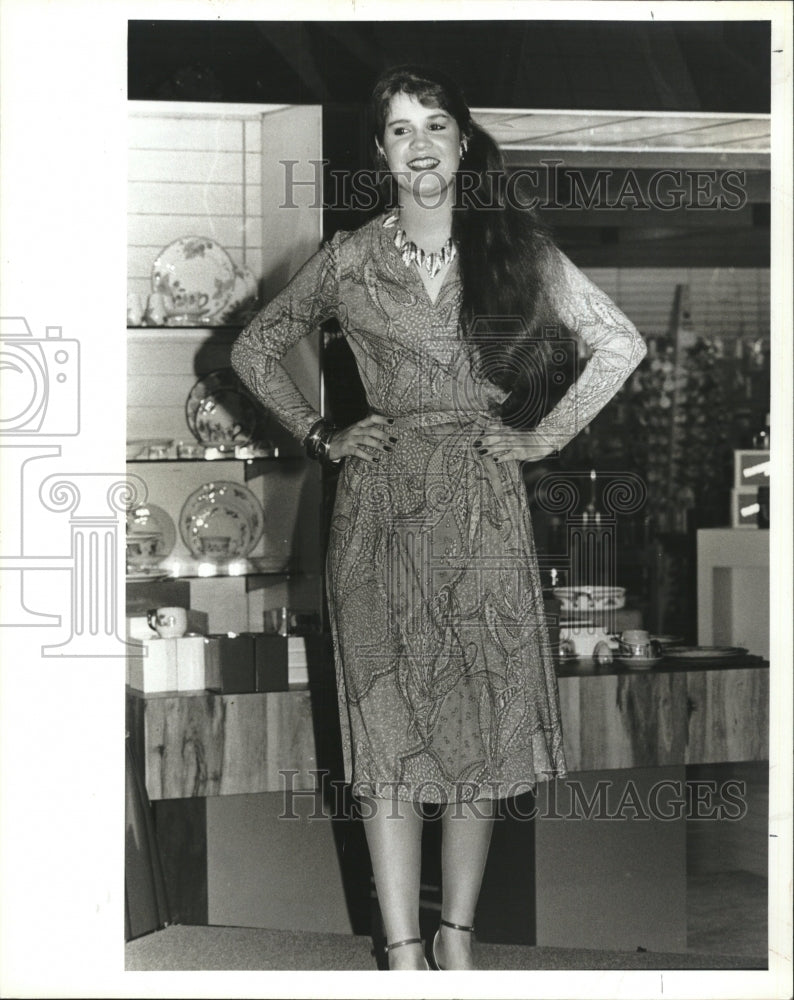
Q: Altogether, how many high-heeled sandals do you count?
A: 2